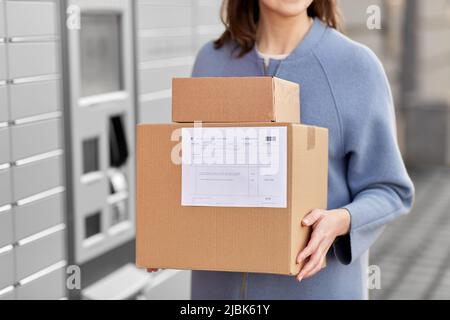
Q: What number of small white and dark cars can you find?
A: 0